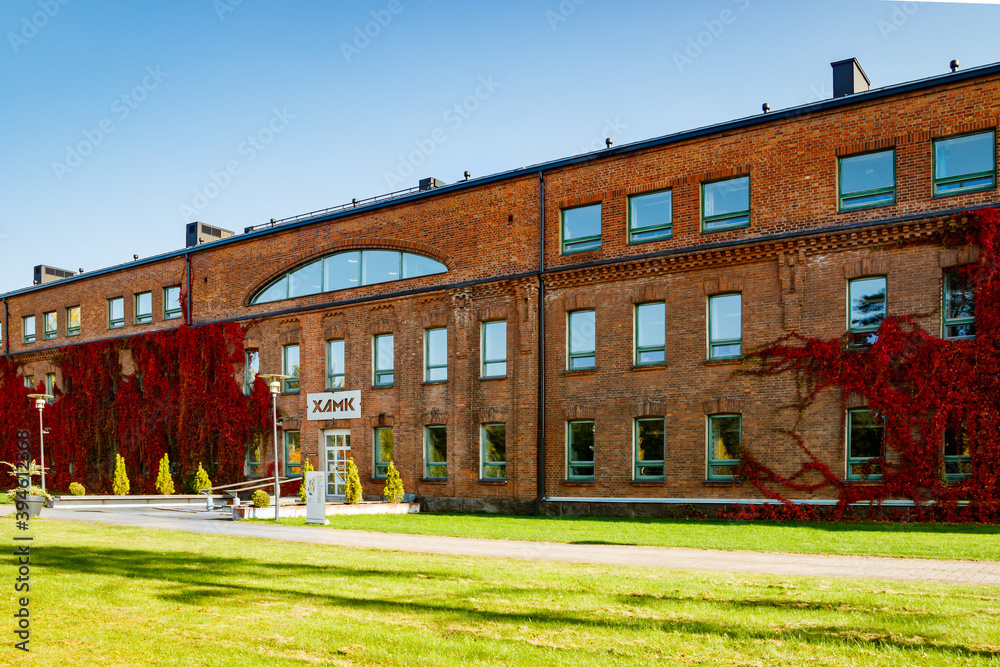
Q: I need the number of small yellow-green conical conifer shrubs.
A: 6